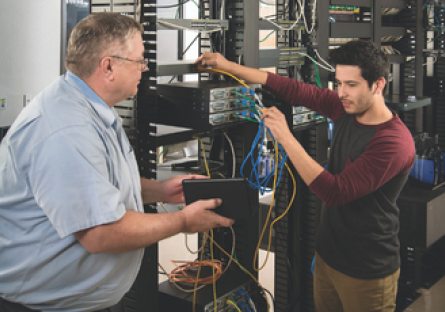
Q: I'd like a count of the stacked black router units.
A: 3